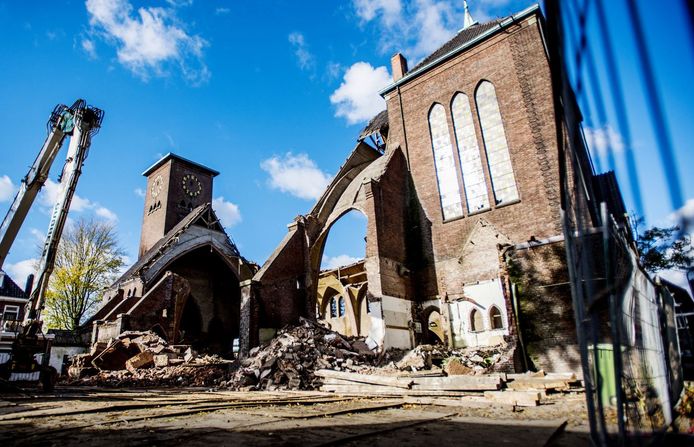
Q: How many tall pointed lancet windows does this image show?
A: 3